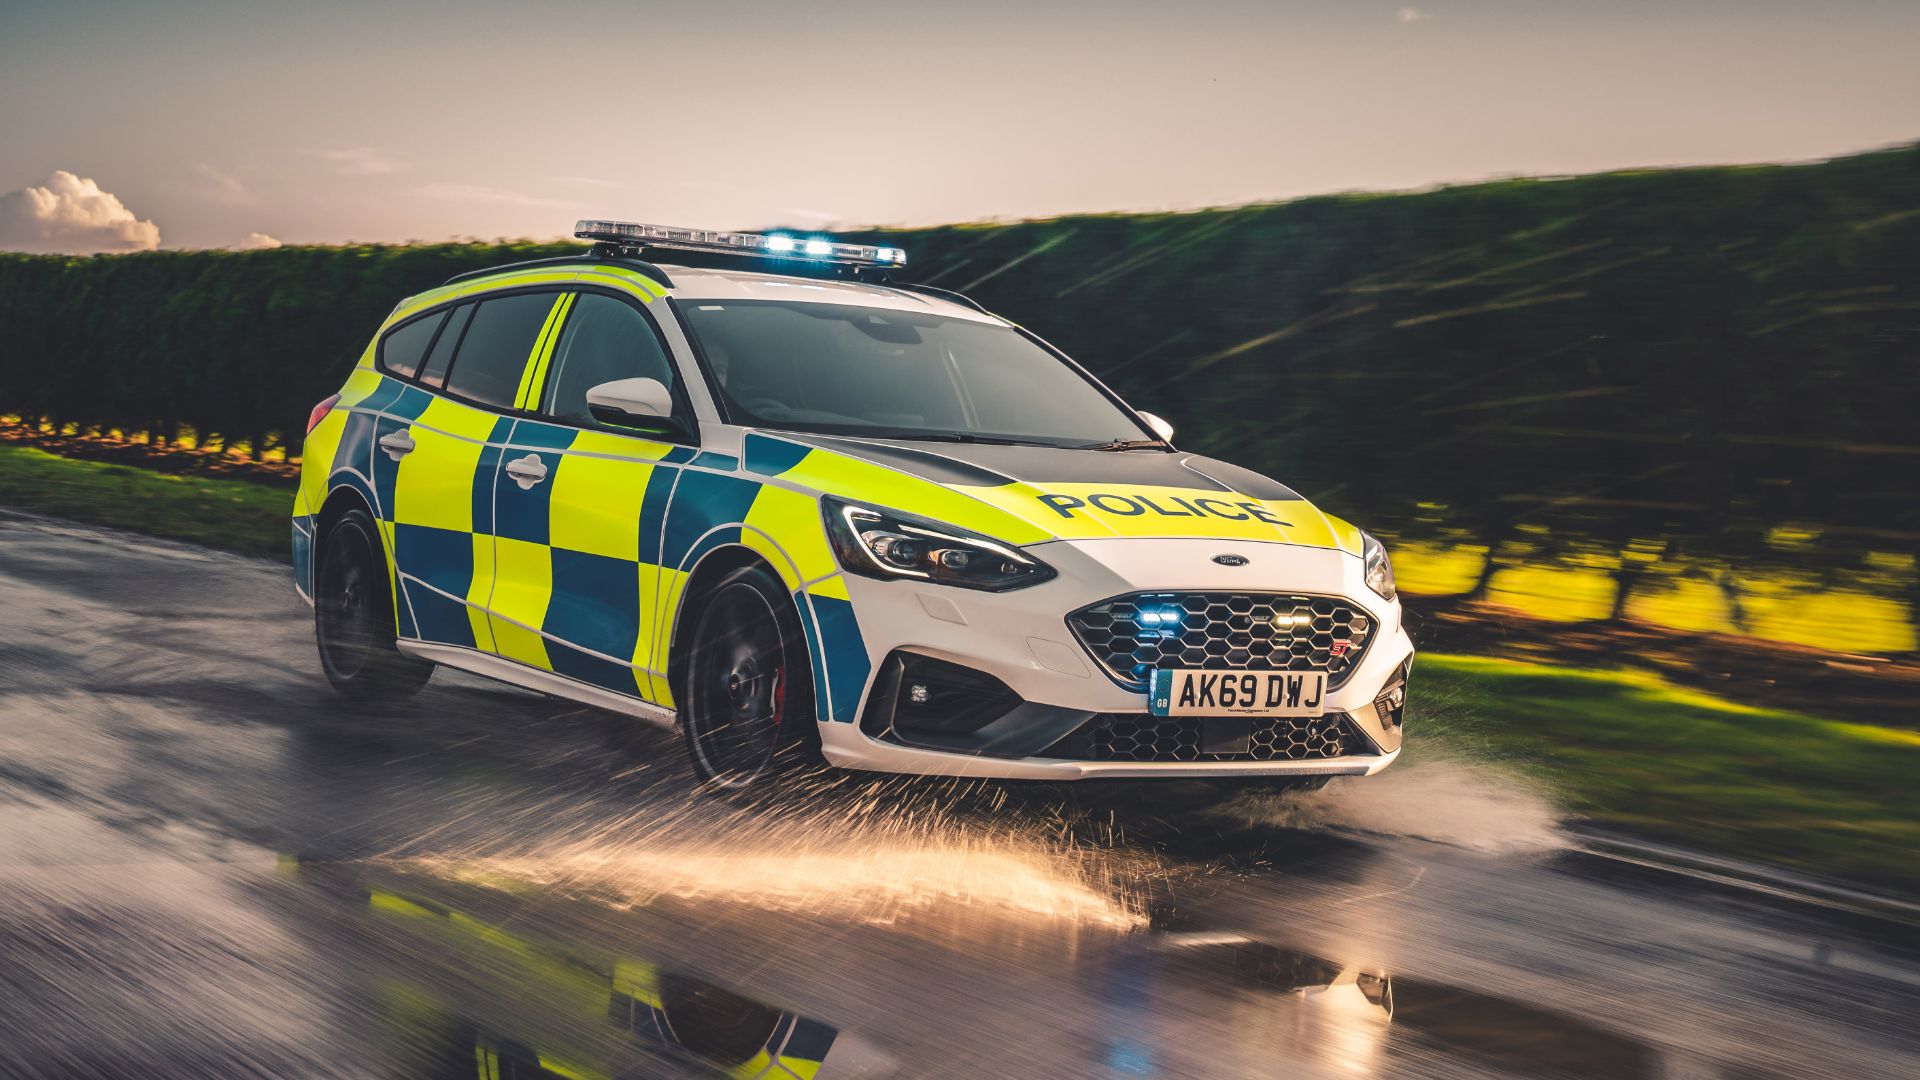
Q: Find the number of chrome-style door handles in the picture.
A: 2